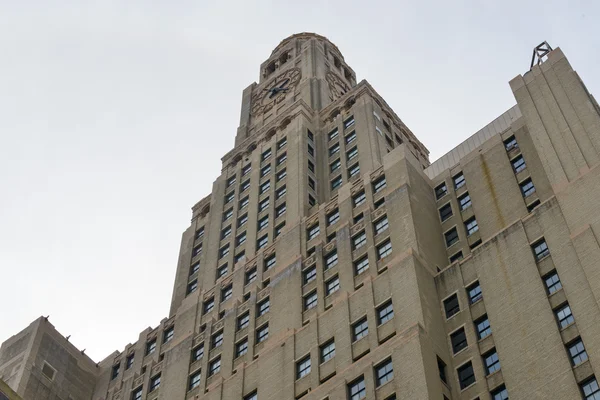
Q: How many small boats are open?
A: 0